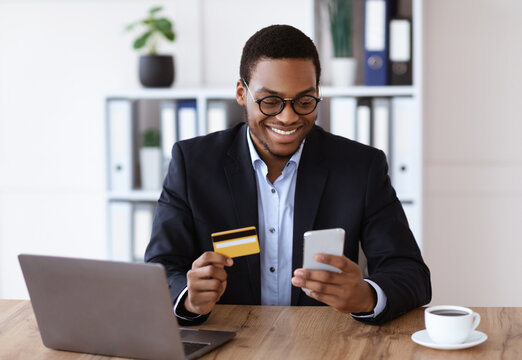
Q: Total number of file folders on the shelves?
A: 12